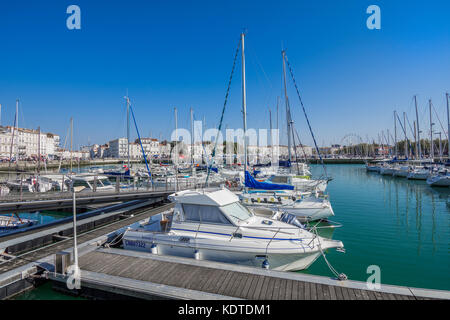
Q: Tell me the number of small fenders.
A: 3